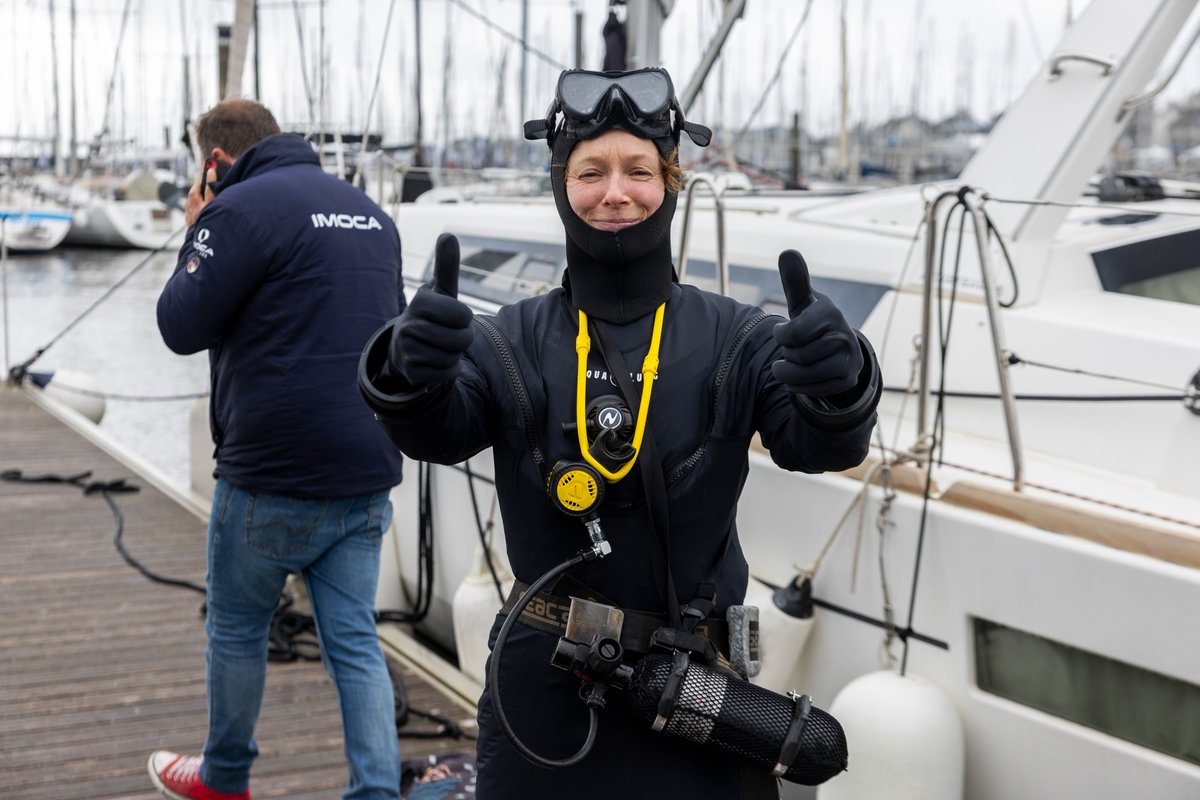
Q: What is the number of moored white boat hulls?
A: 3